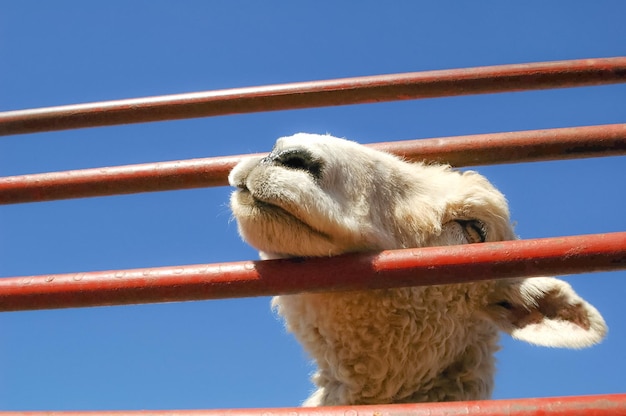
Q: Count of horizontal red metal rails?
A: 4